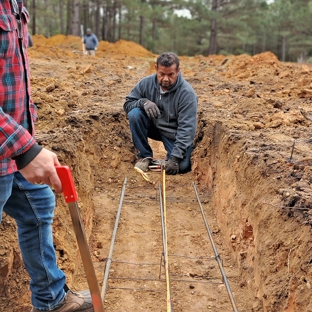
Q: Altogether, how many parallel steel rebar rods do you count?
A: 3